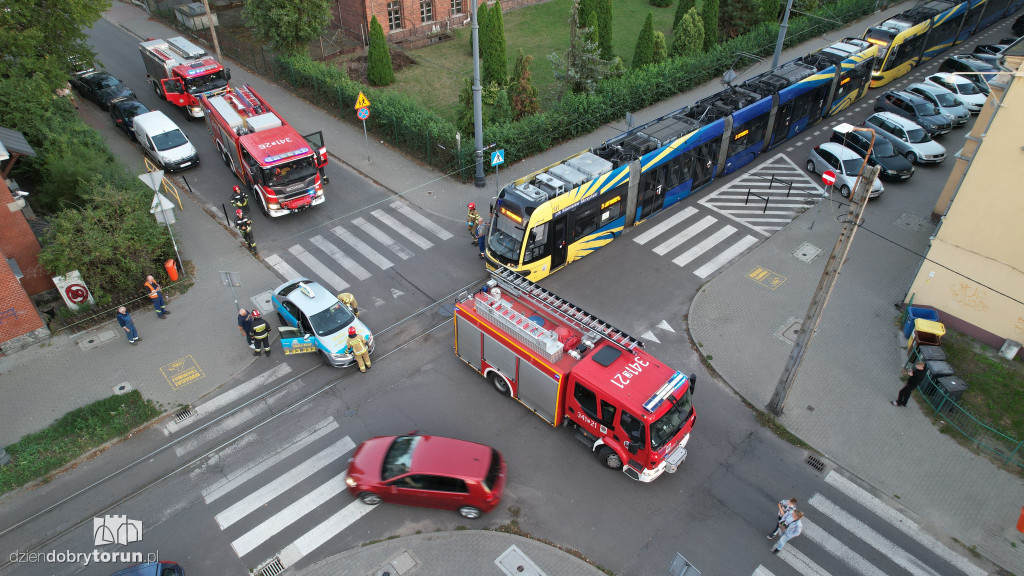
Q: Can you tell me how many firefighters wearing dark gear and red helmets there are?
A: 3